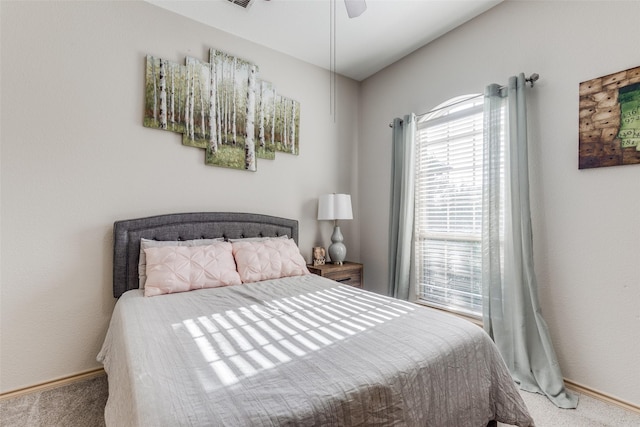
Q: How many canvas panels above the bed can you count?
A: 5